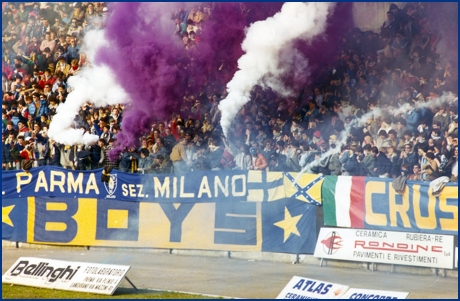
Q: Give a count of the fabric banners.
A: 3